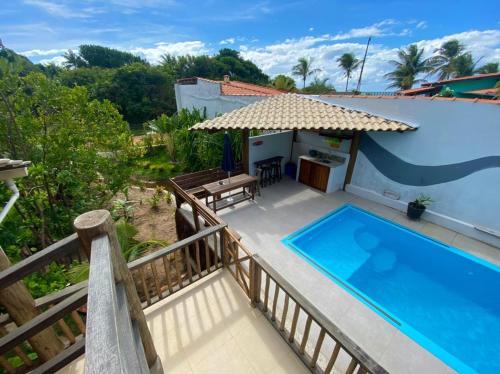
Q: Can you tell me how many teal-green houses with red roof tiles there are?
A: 1